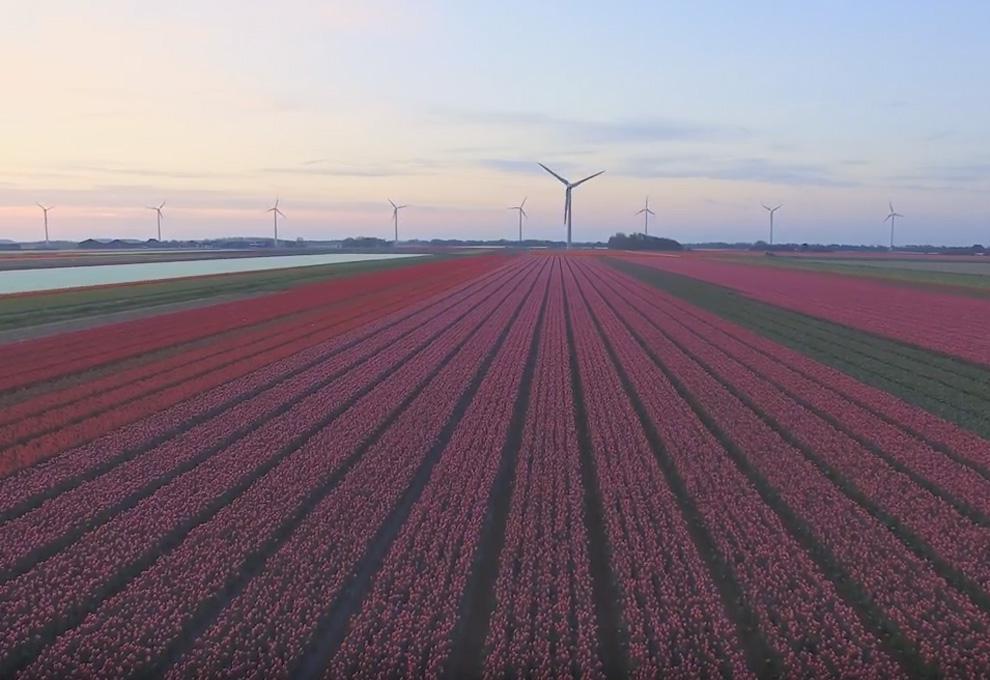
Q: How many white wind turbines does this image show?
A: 9